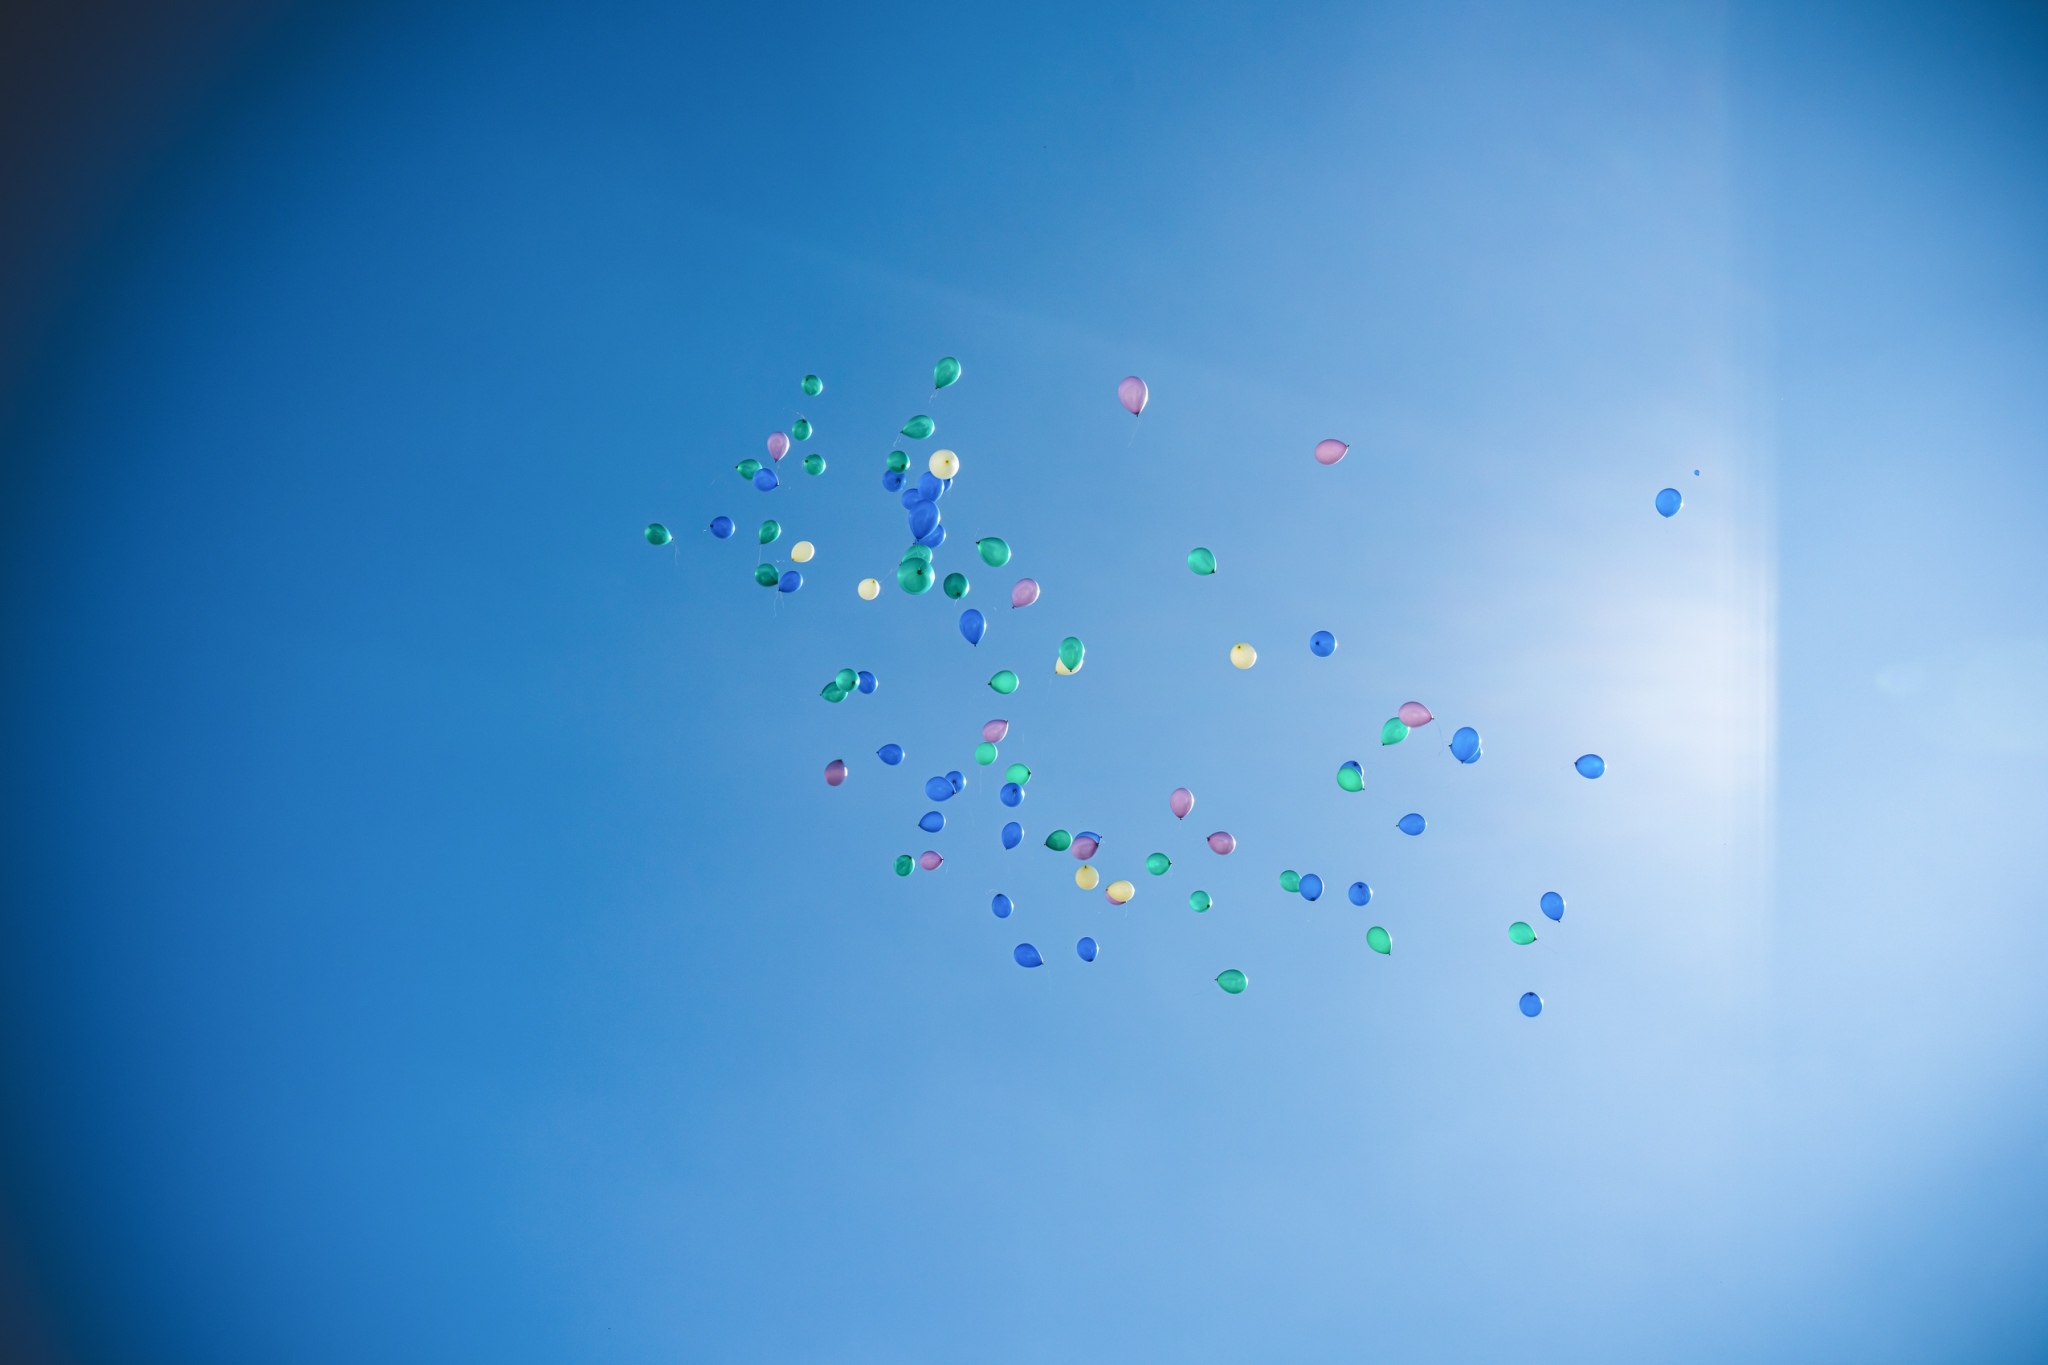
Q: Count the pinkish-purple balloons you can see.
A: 12